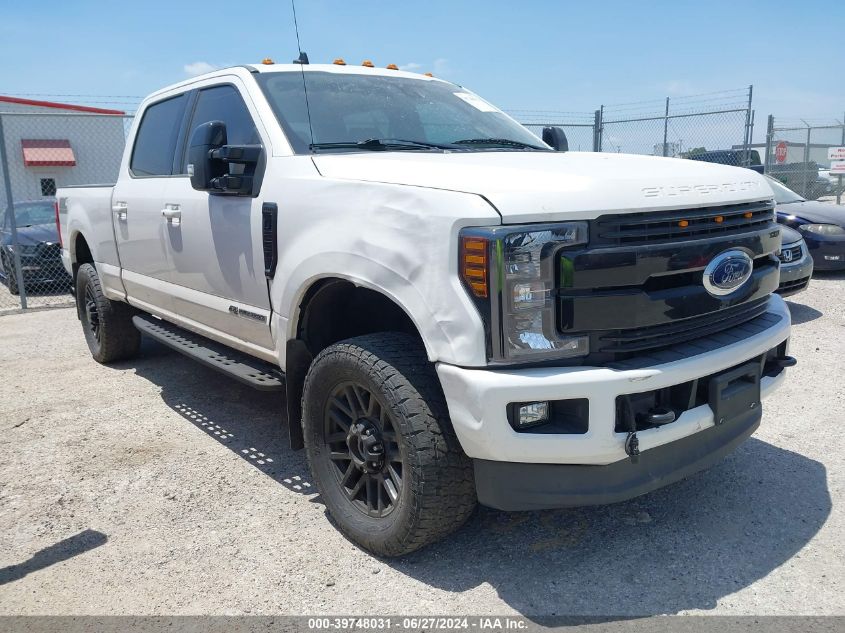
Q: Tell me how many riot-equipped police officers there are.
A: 0